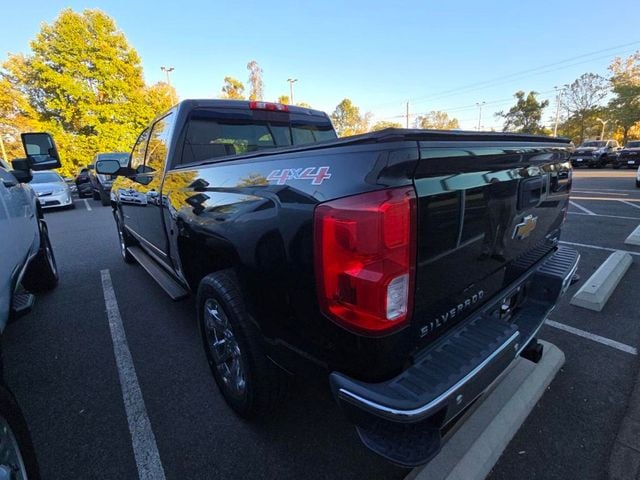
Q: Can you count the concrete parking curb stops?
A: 3